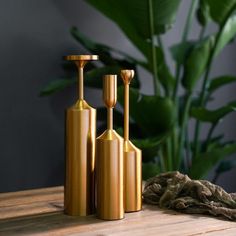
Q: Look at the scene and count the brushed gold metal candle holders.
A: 3